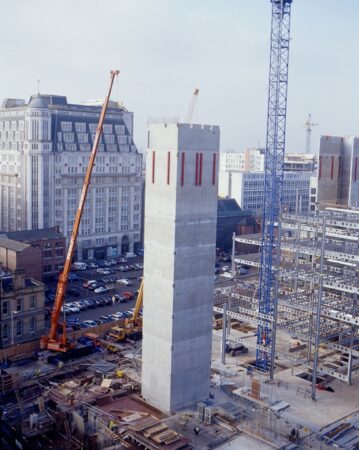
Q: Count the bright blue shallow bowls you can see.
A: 0